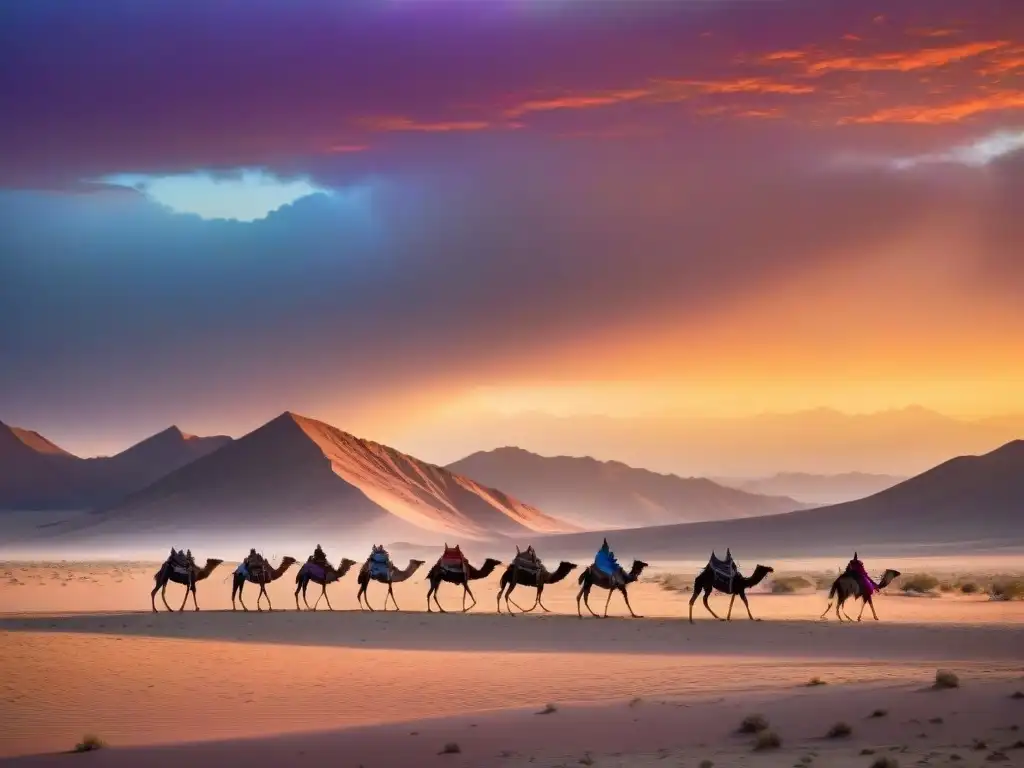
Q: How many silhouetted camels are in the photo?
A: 9